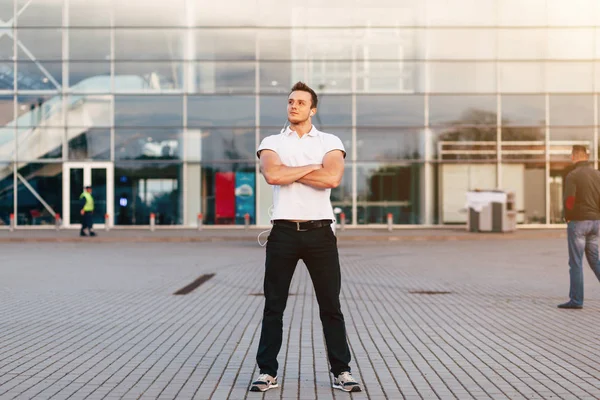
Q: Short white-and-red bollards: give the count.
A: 8